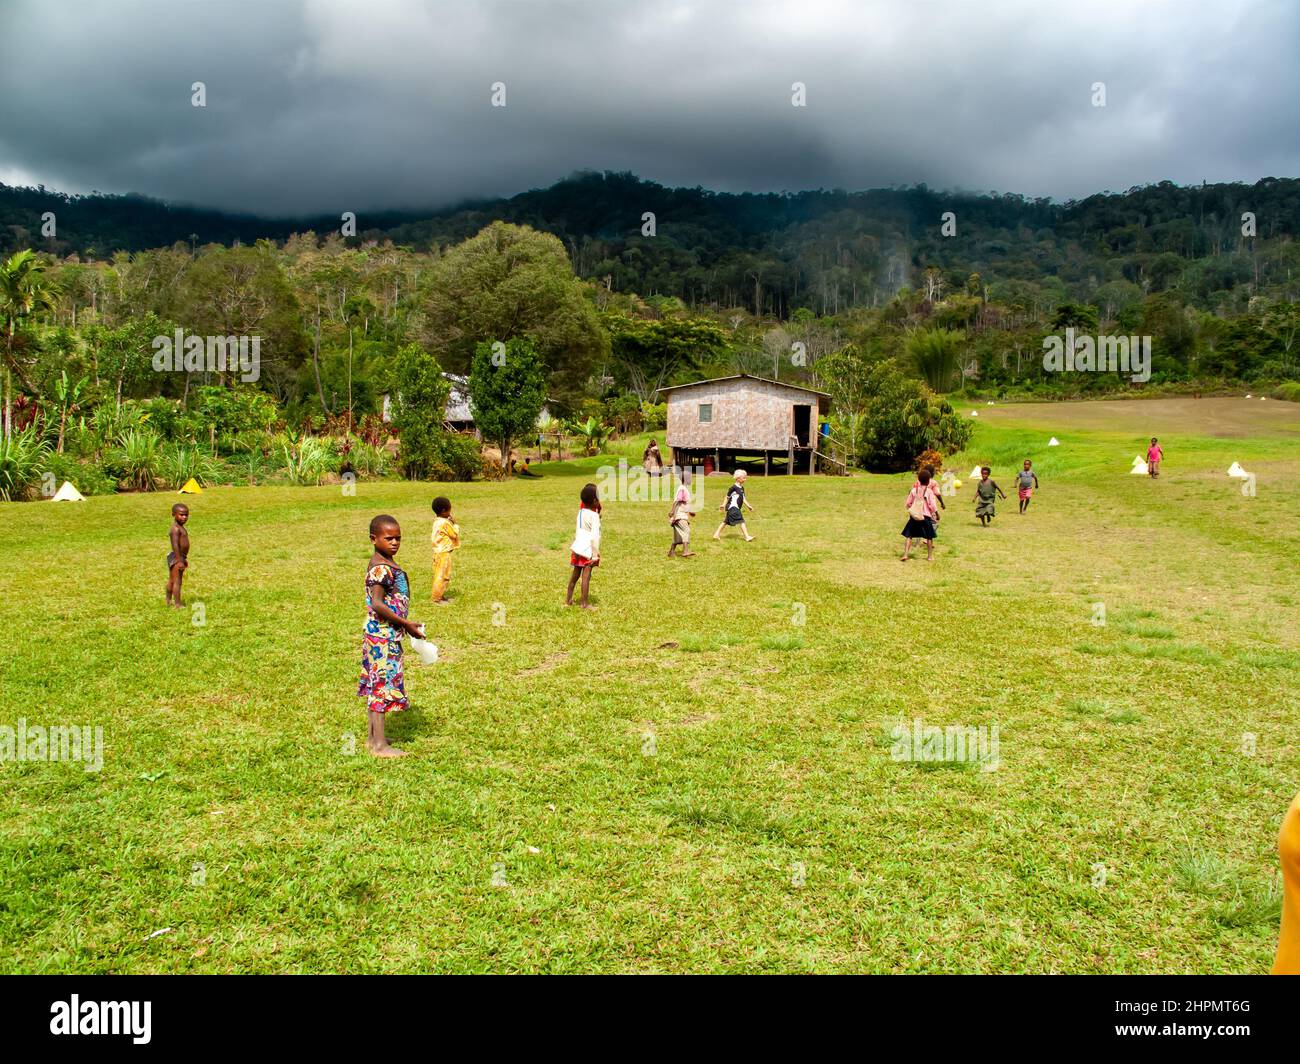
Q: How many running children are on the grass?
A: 2